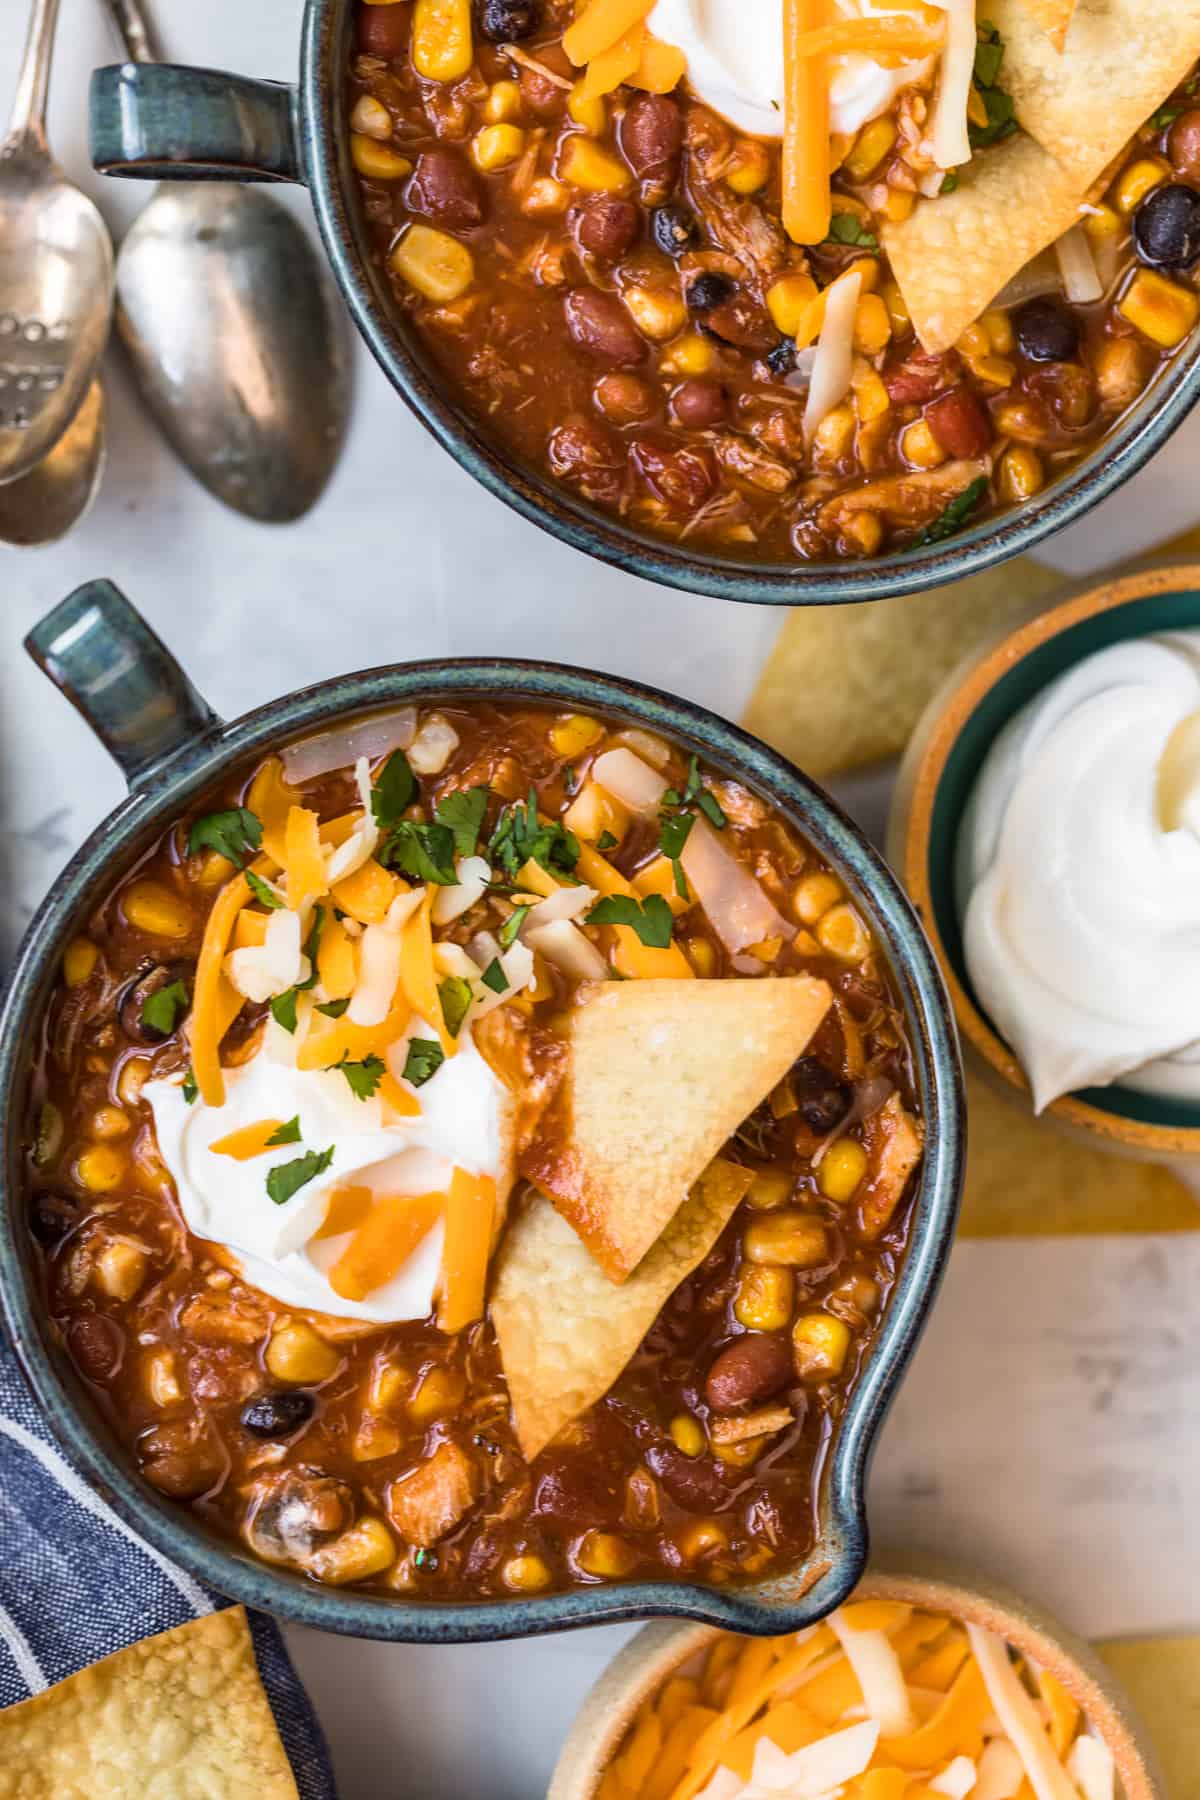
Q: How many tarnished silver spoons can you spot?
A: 3